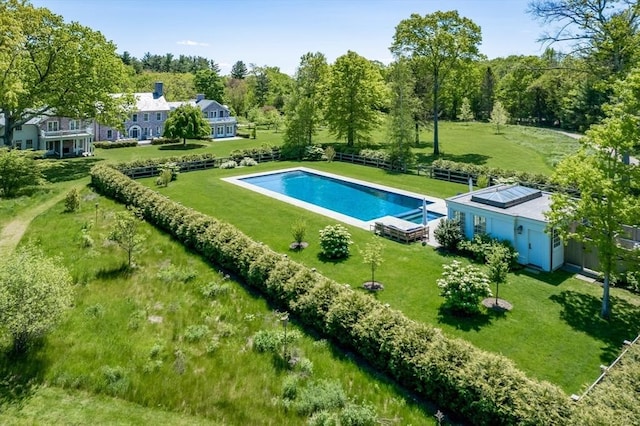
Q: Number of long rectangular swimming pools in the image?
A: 1